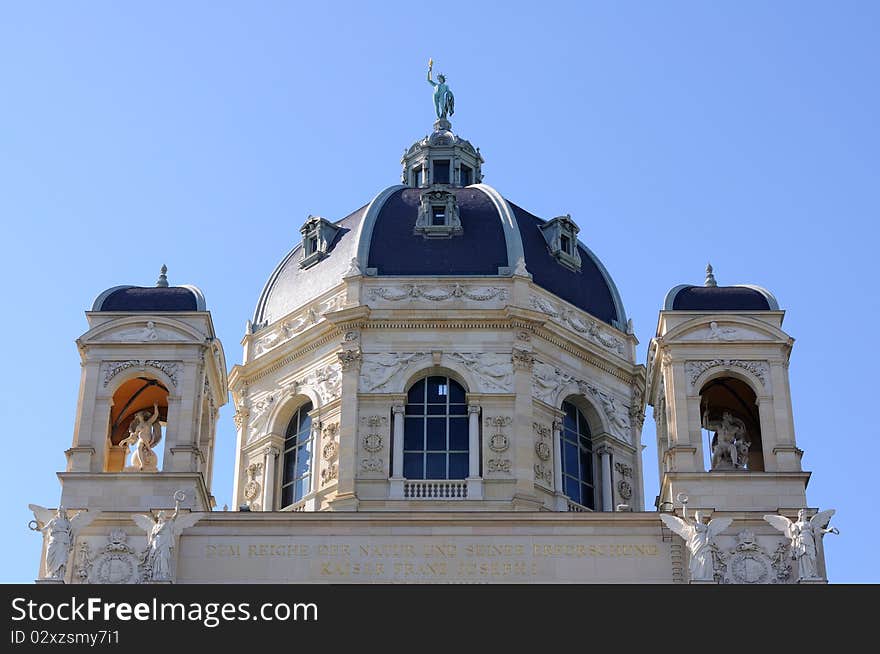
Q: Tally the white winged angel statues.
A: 4